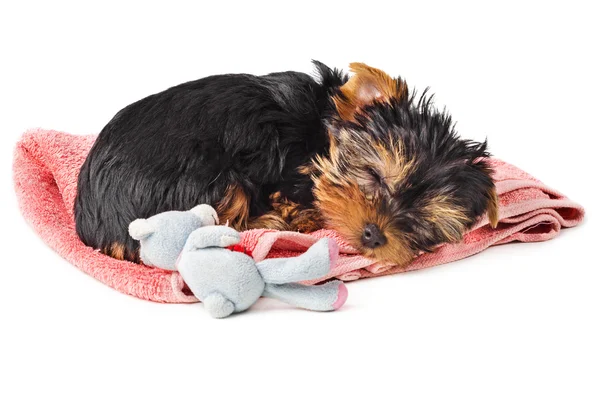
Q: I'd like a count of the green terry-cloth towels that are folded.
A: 0